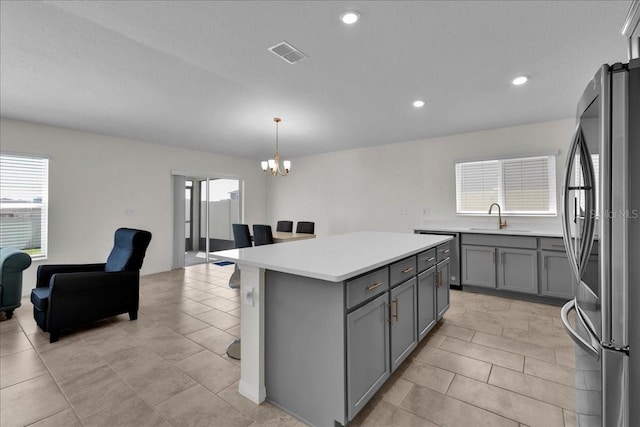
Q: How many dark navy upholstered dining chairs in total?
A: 4